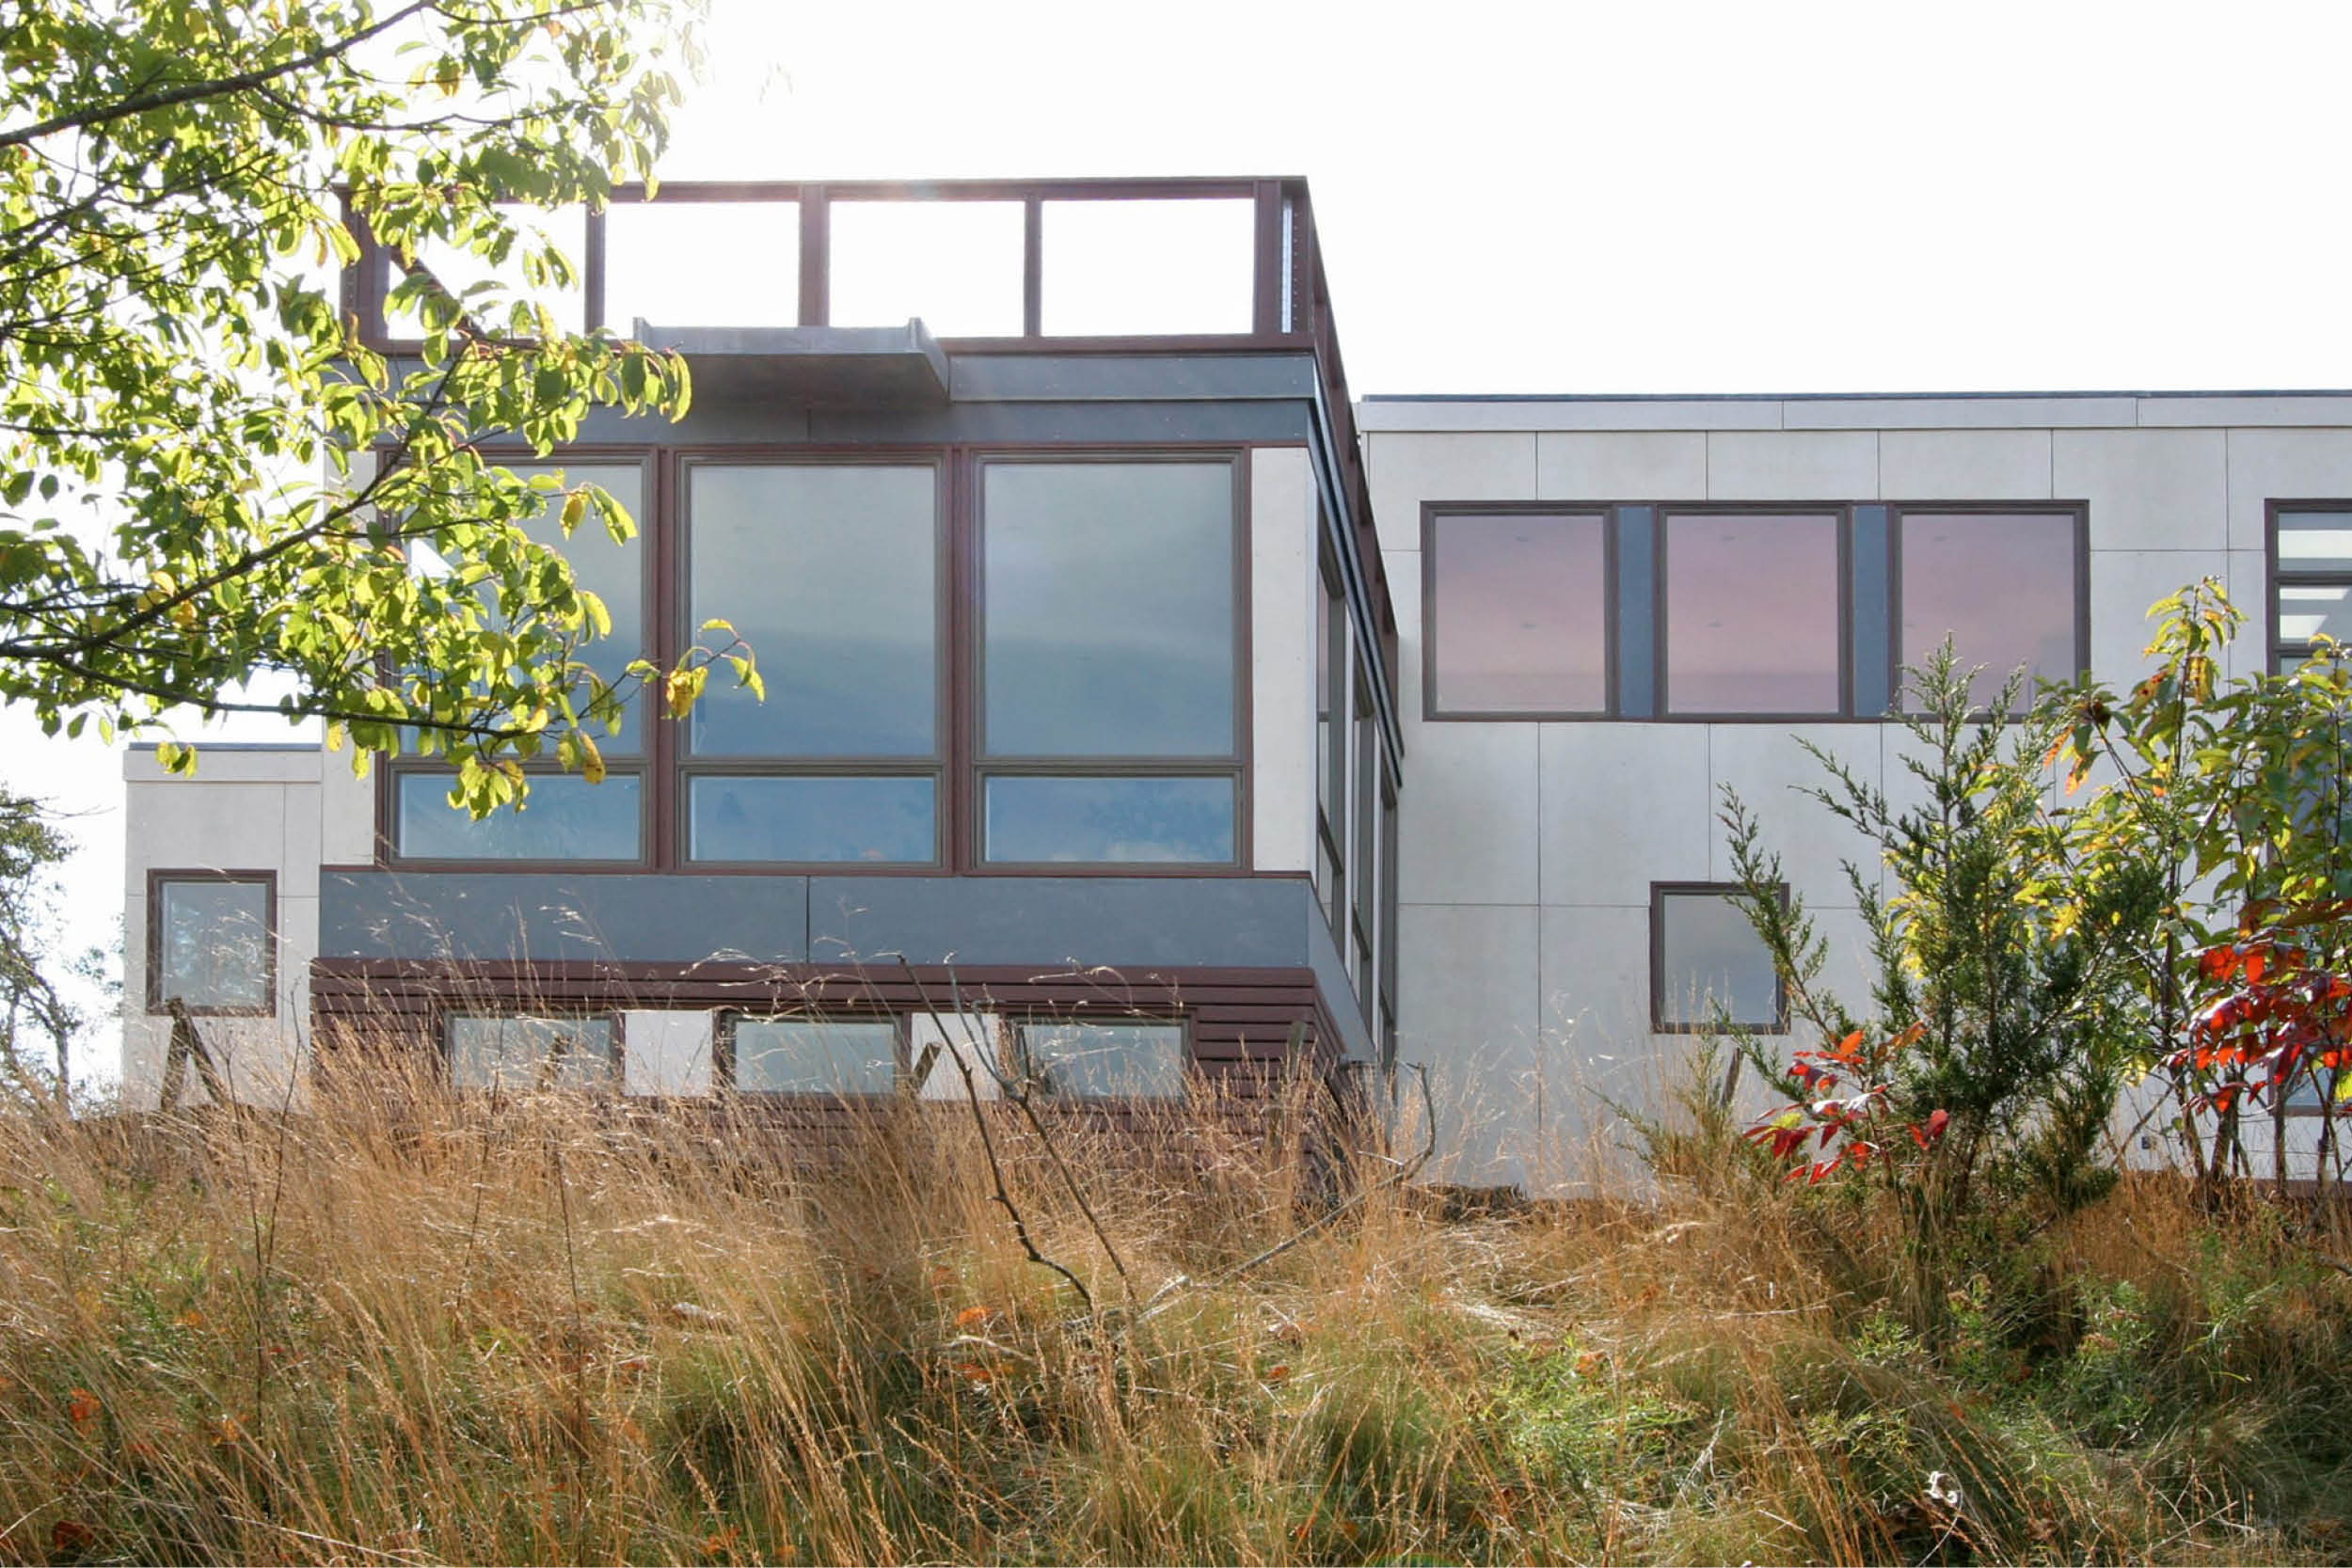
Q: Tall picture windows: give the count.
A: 3